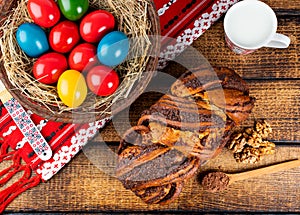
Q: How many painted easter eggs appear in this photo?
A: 10